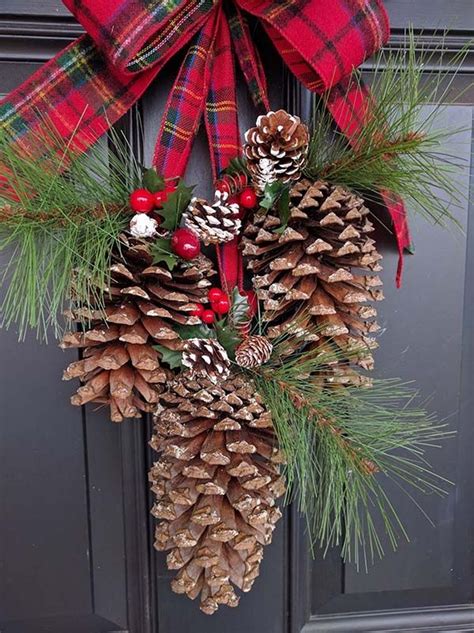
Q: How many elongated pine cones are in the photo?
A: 3